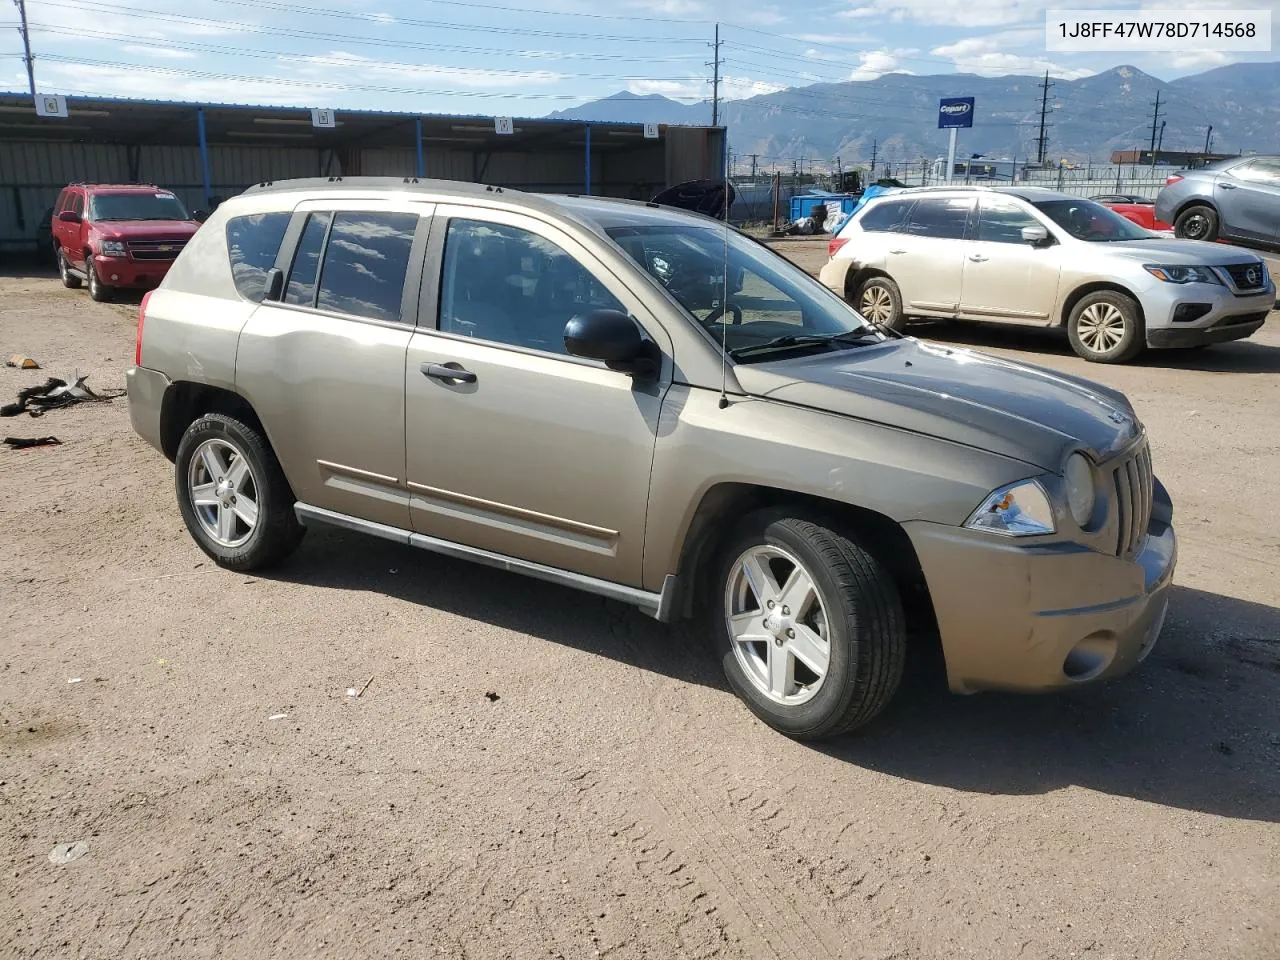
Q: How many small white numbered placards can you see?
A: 4